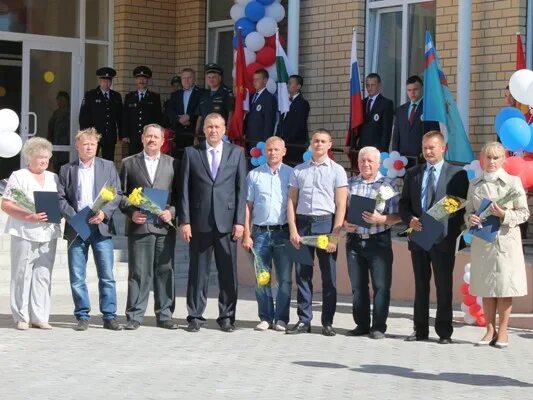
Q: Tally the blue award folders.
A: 7